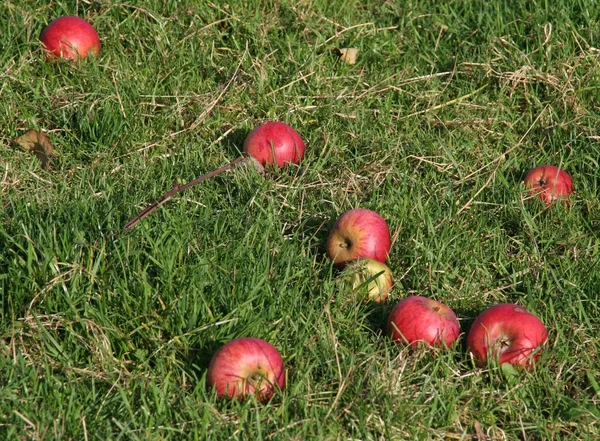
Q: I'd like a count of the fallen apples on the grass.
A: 8